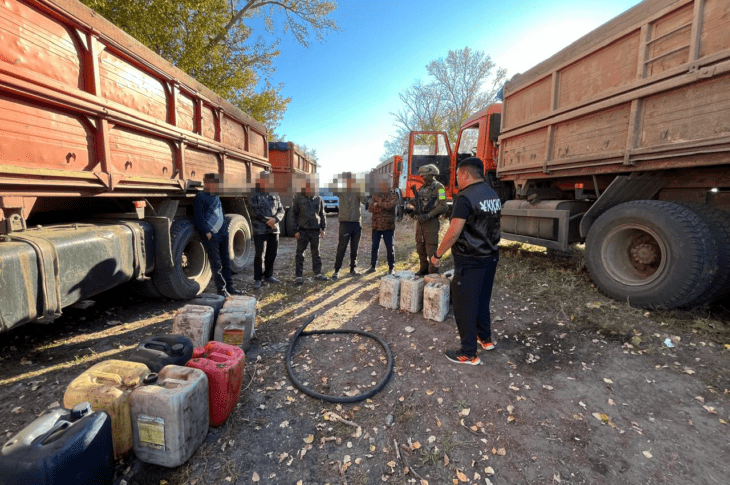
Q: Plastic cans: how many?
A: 15